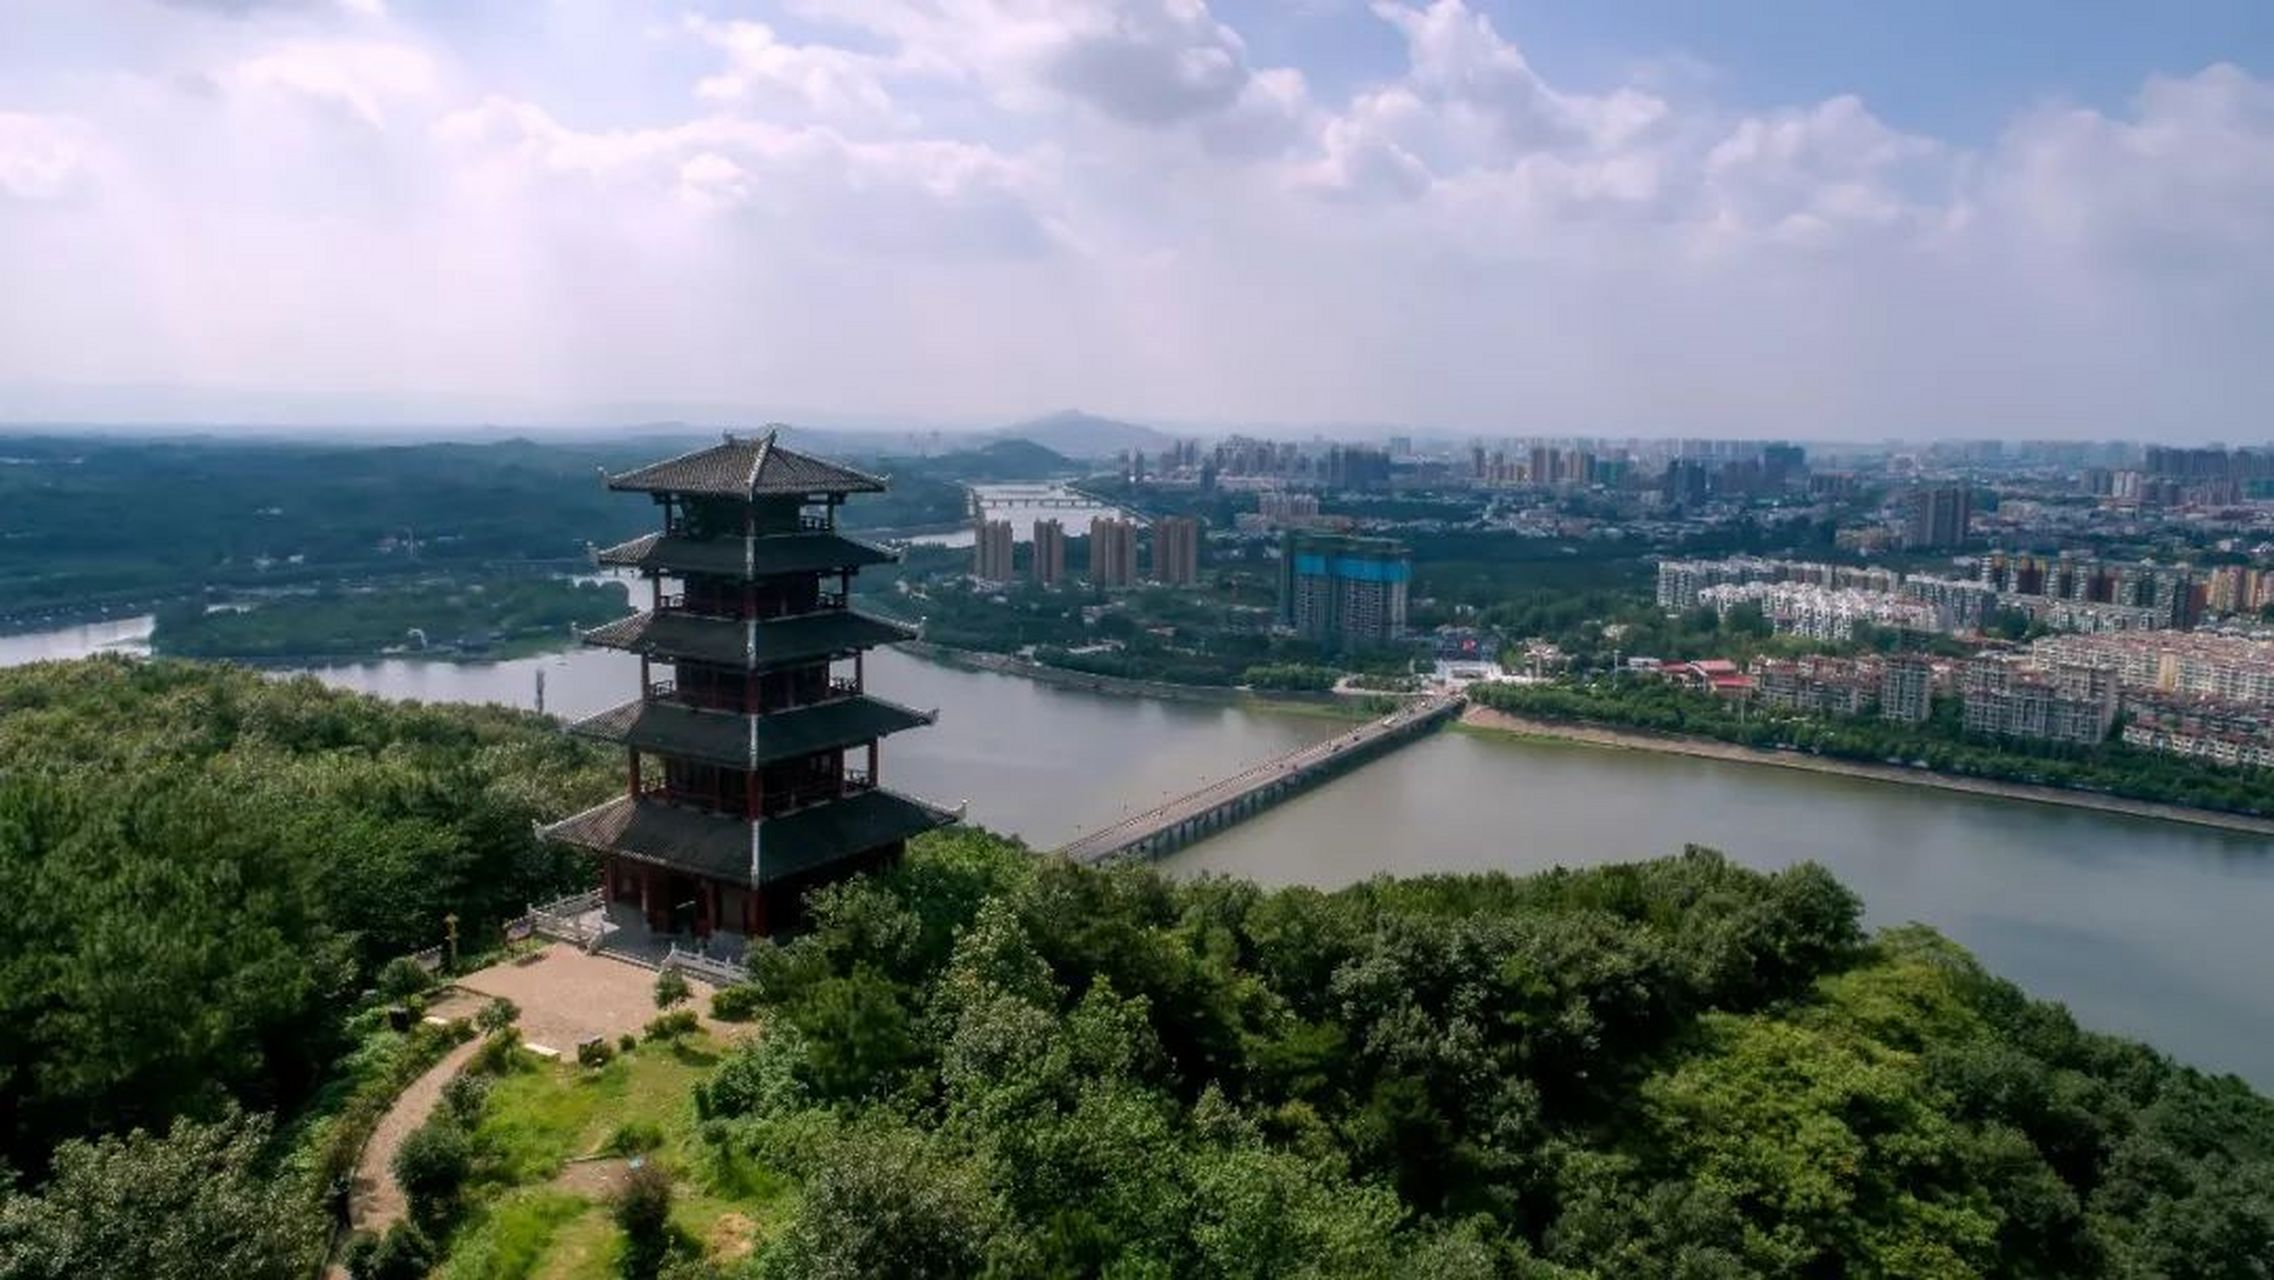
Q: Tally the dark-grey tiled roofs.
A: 5